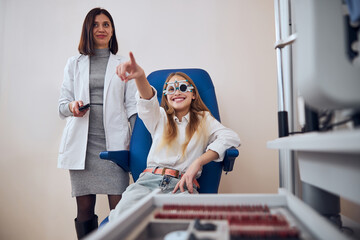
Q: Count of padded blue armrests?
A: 2